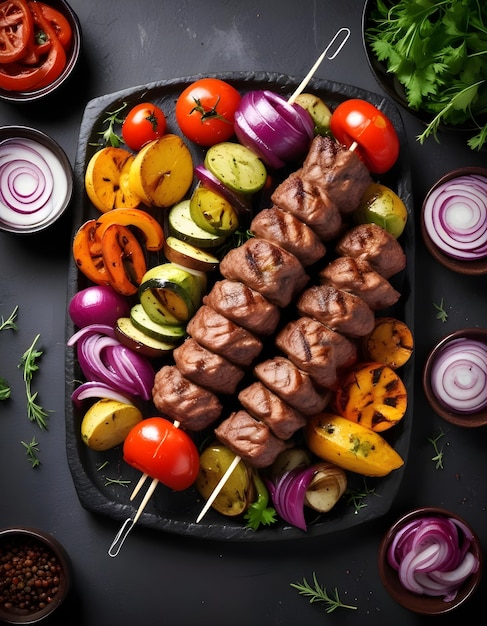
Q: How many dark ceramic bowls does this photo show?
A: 7